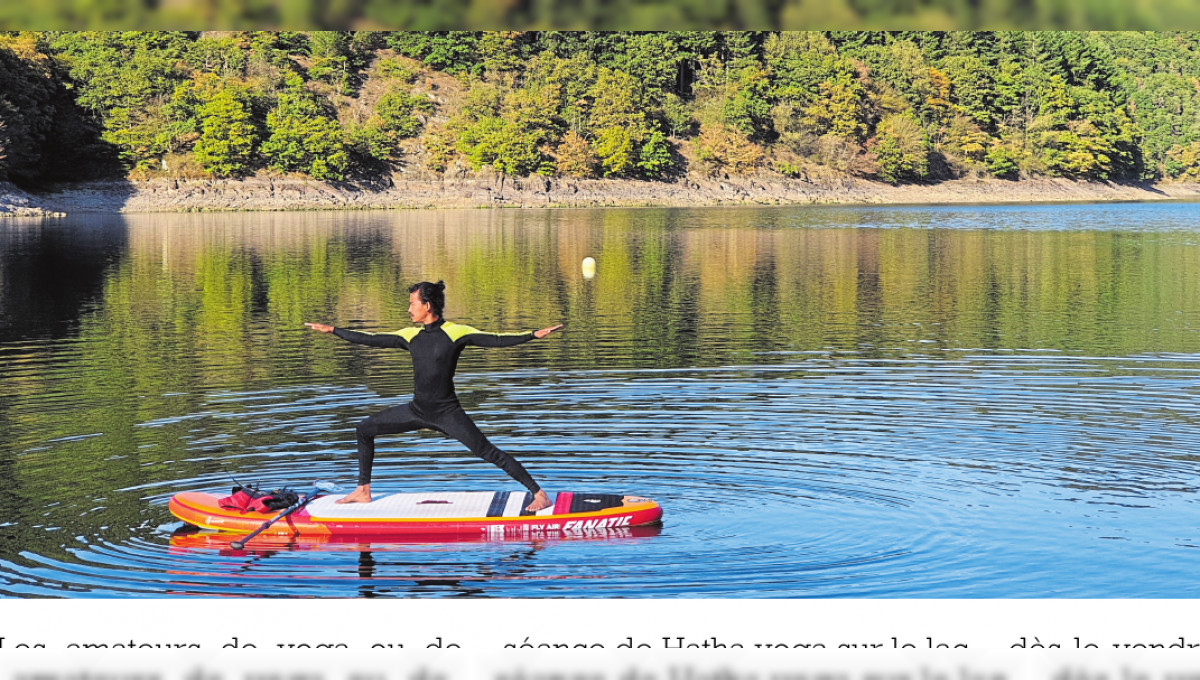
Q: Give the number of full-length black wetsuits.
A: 1